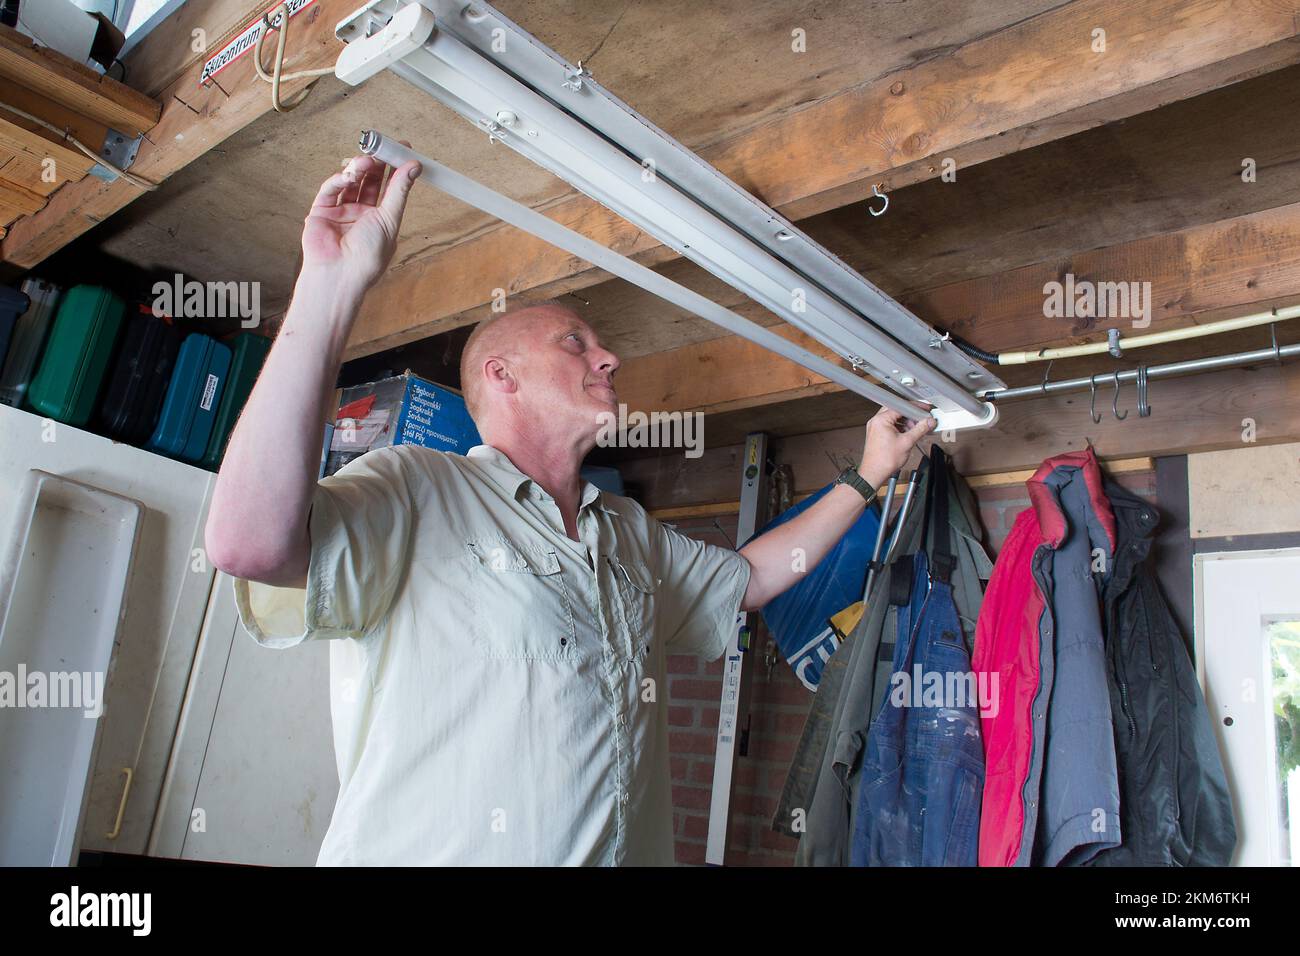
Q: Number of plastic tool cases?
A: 6